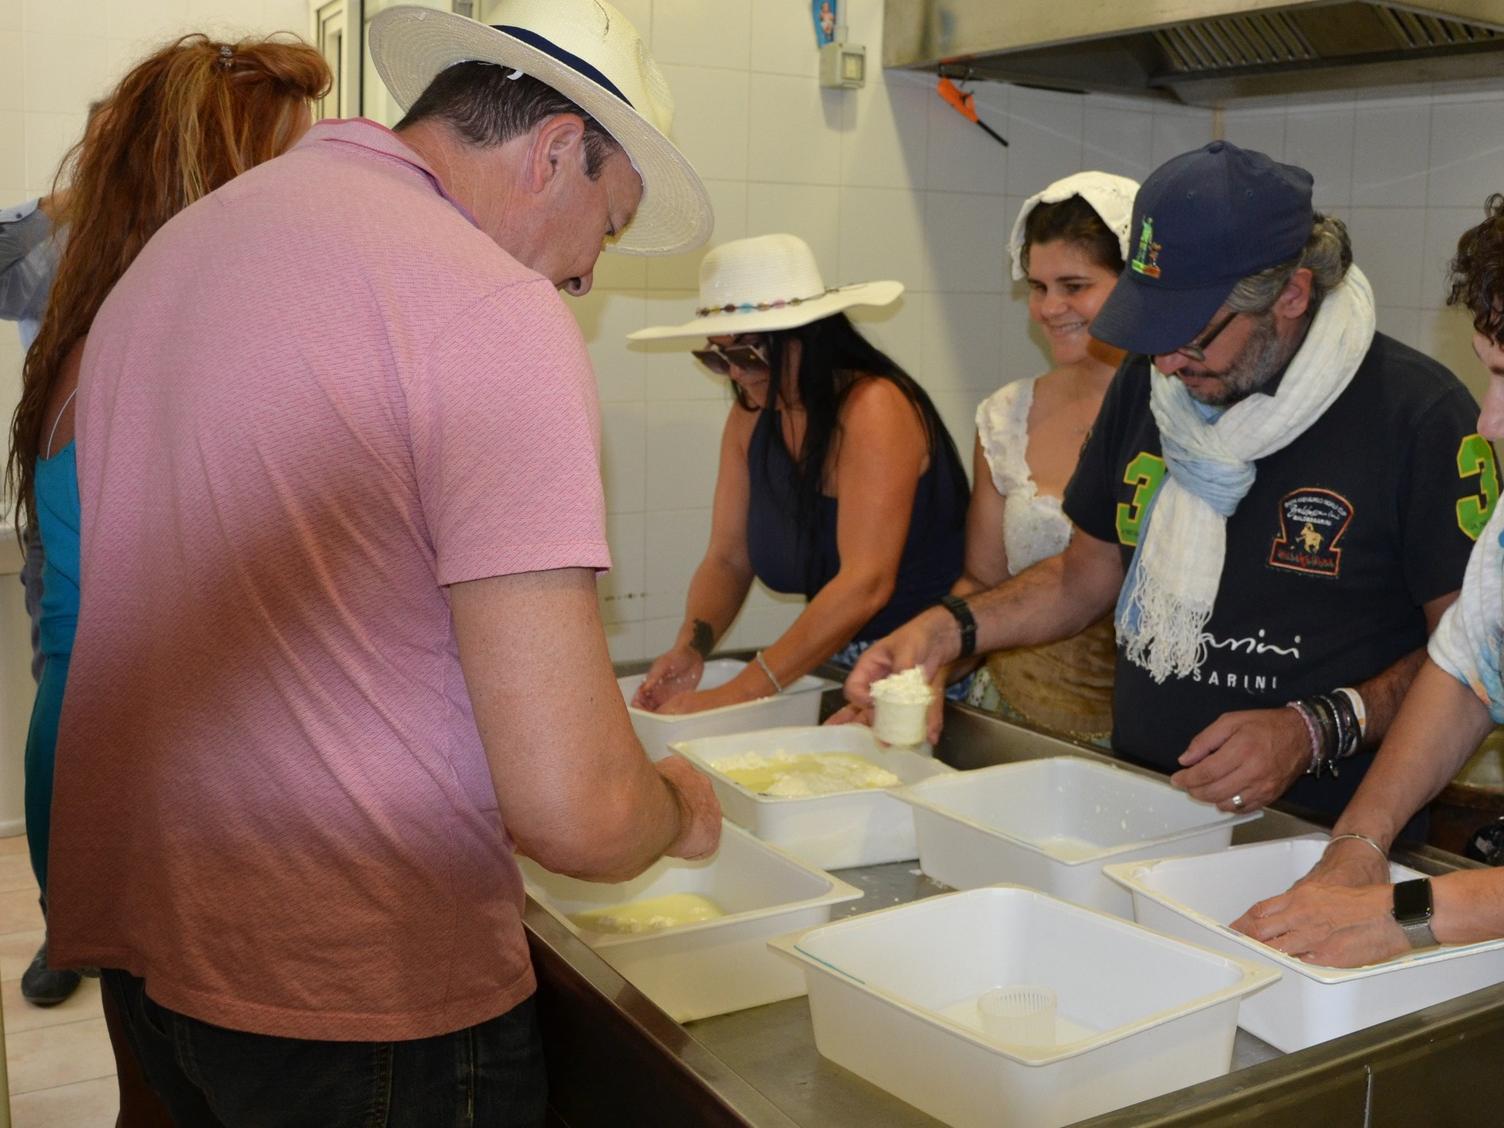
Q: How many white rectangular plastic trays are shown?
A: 6